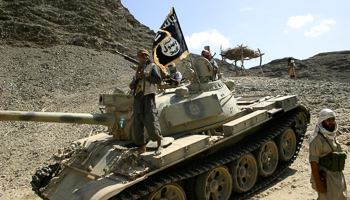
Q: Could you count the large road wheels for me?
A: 5